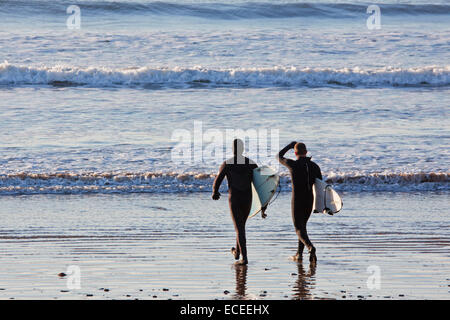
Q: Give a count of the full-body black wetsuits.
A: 2